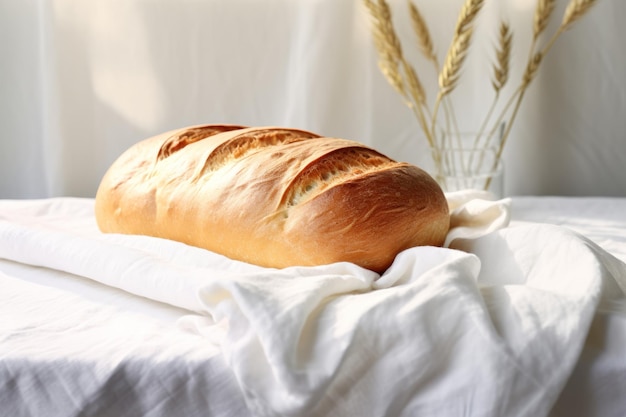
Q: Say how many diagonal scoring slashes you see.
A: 3